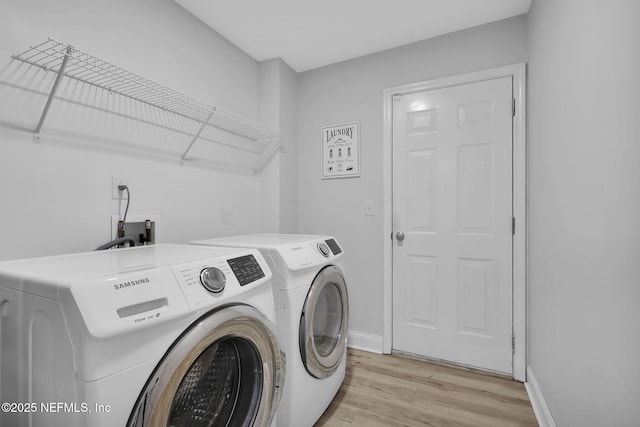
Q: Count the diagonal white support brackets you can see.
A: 3